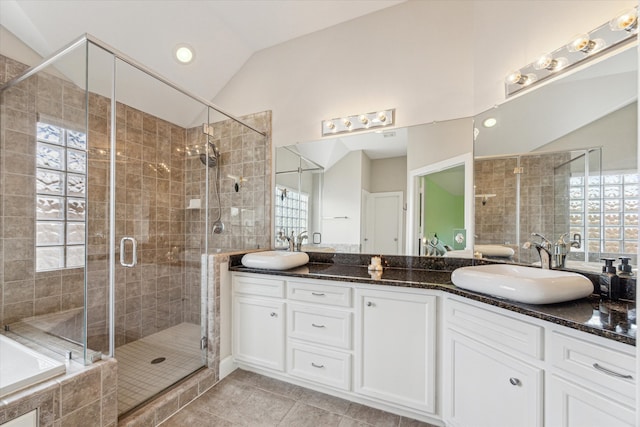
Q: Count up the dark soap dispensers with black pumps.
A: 2